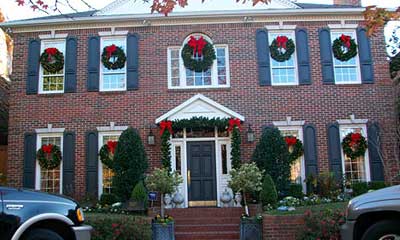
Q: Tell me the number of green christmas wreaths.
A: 9